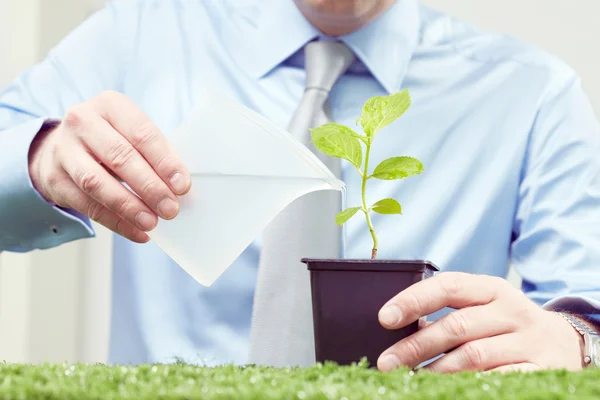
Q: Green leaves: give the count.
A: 5